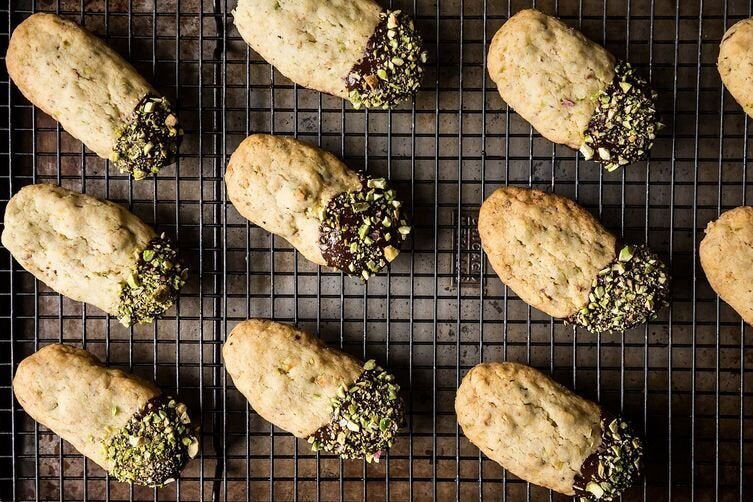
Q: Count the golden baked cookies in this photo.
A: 11